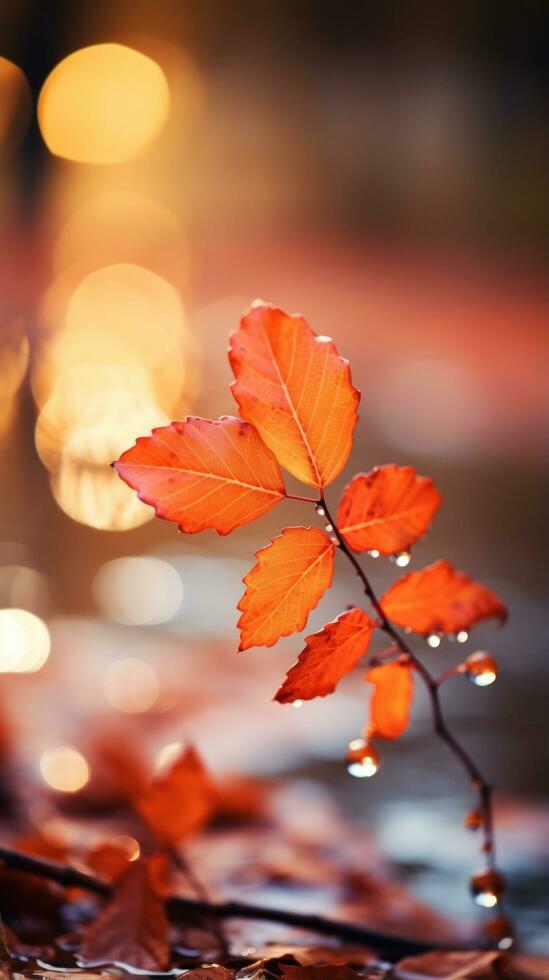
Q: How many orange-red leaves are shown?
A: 7